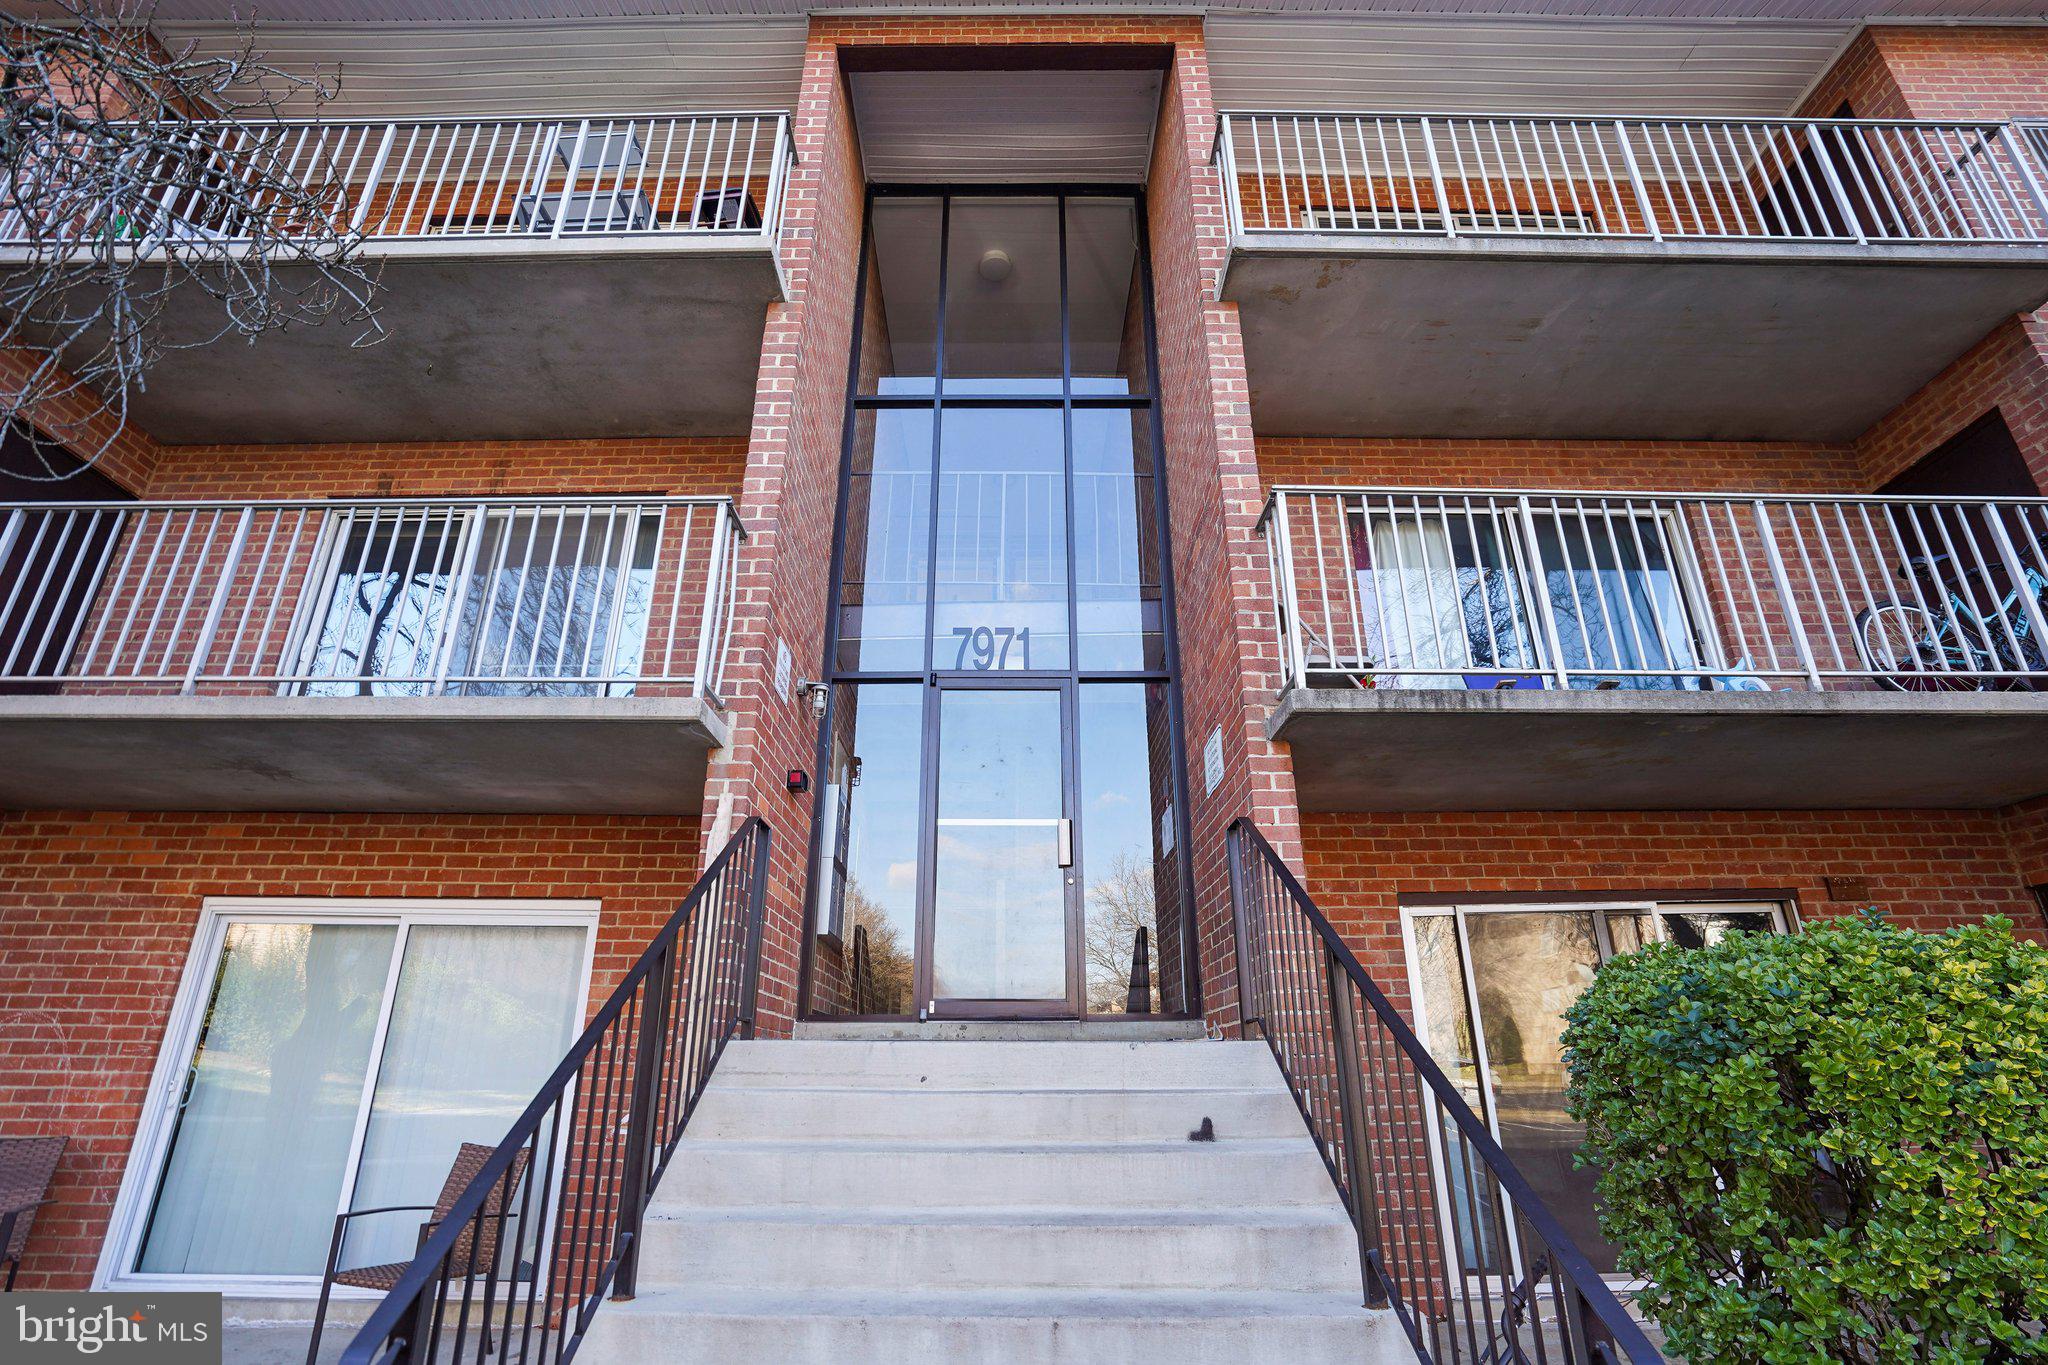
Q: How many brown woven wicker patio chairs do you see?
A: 2